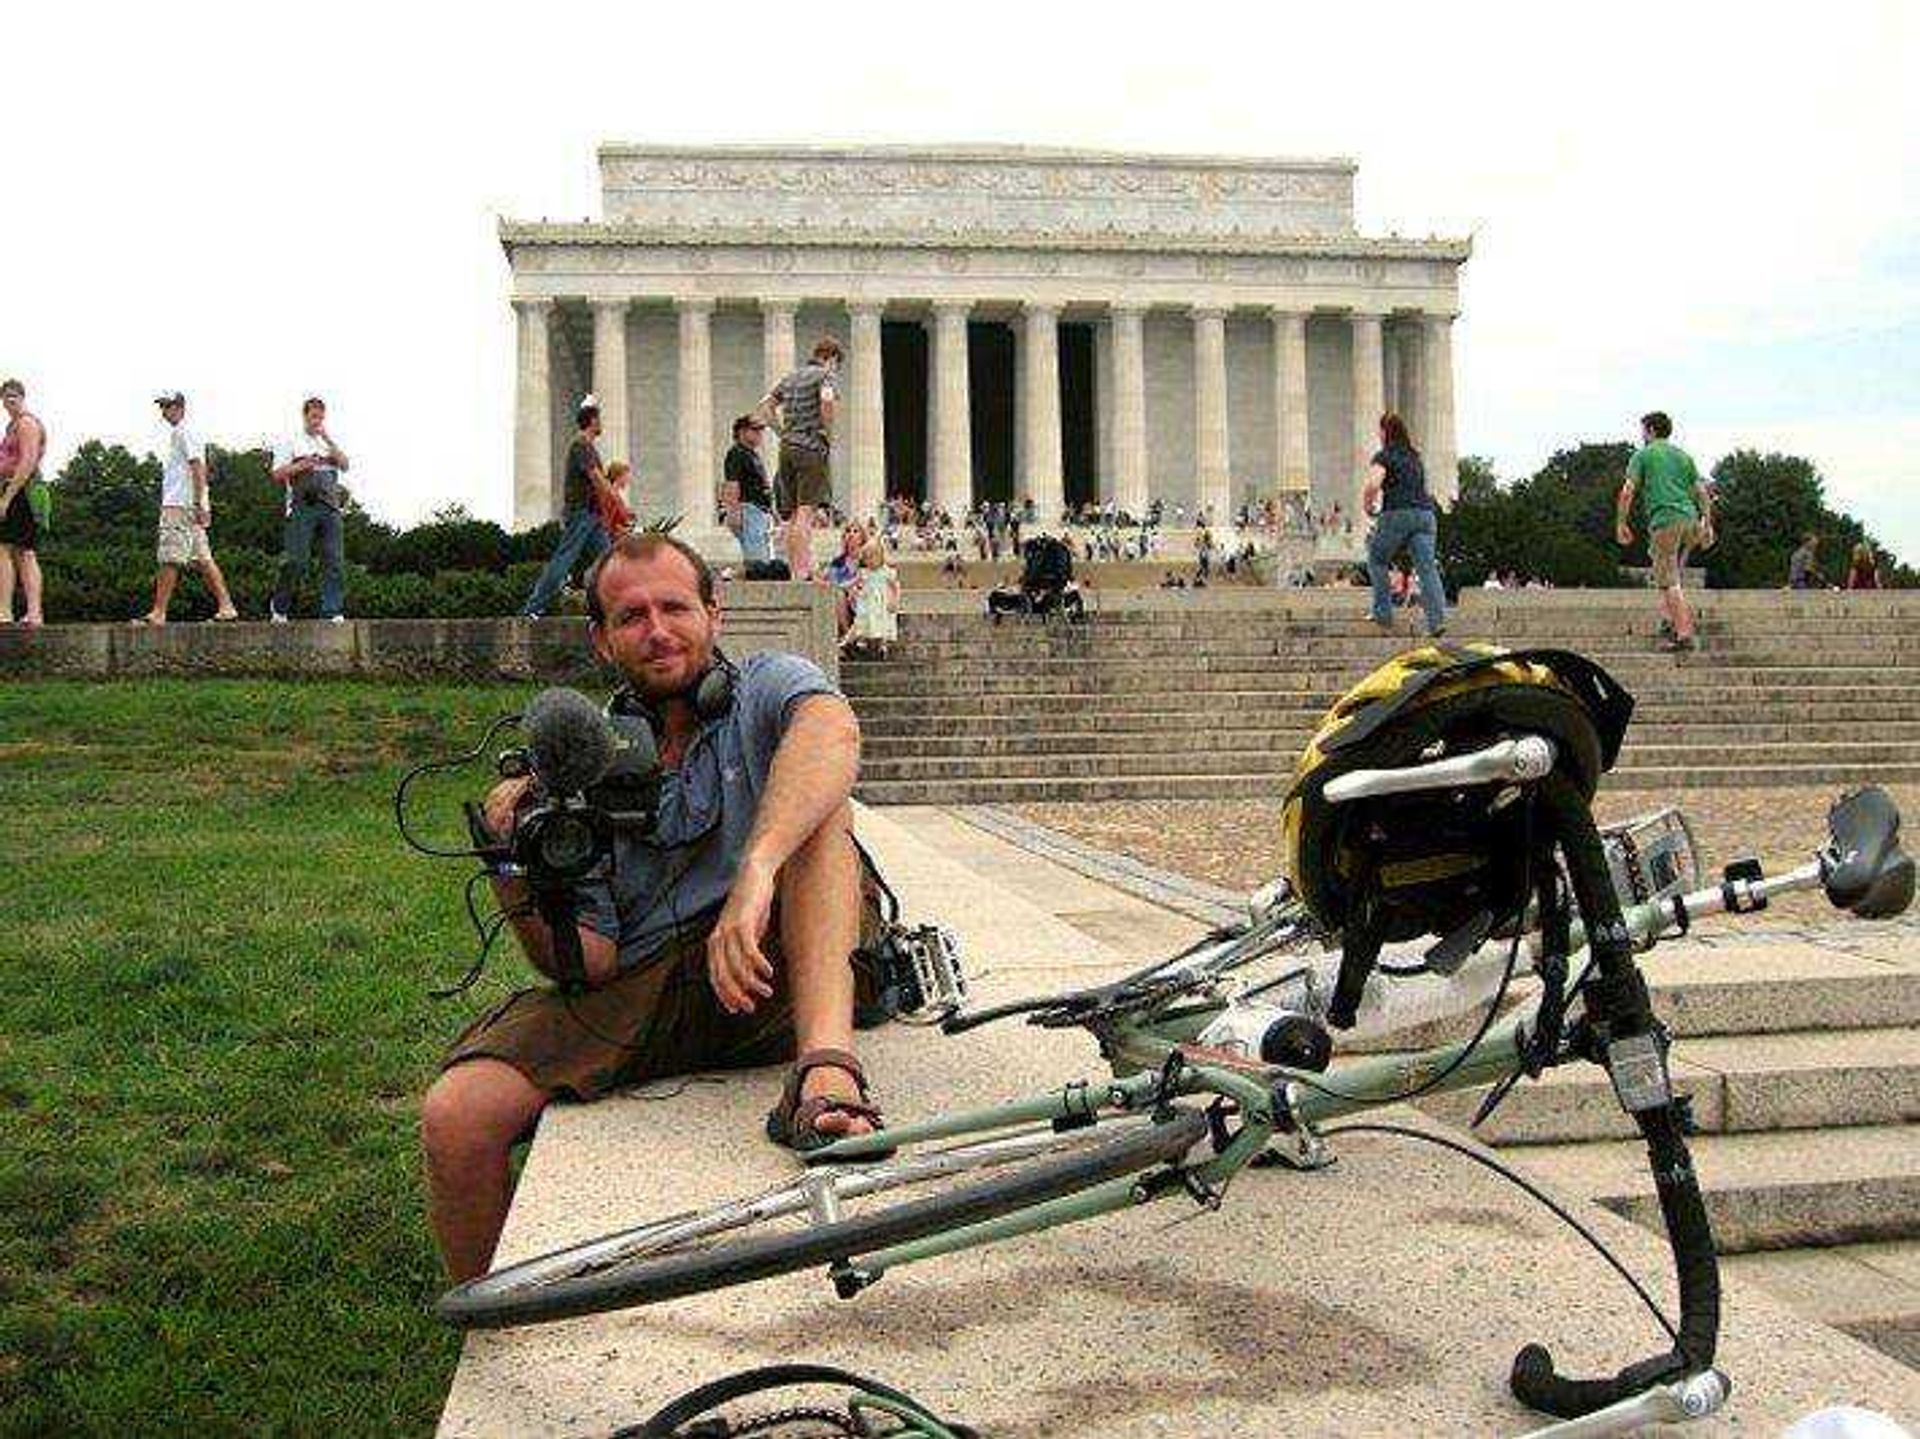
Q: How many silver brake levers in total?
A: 2